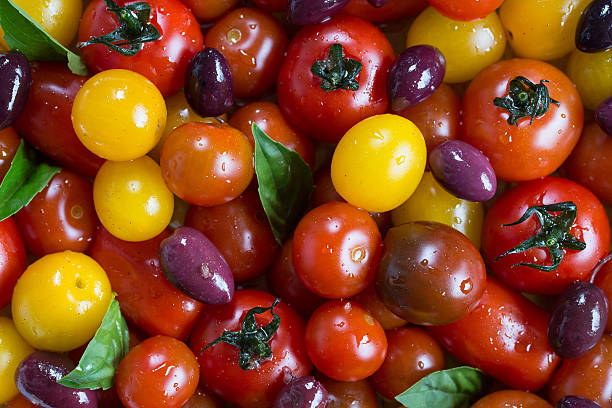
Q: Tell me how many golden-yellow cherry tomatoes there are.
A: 11